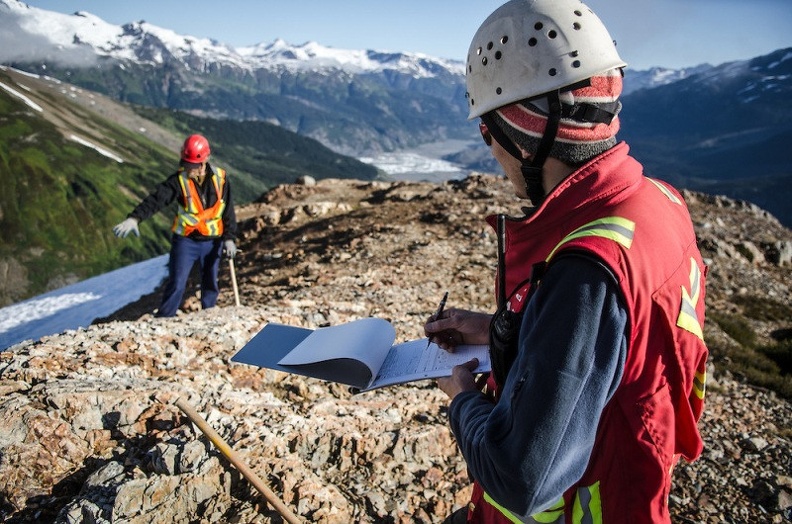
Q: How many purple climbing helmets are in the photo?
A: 0